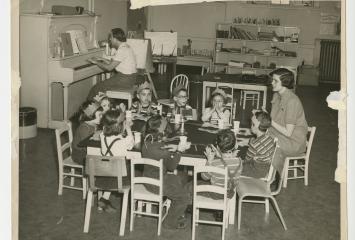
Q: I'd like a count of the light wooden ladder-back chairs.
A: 4